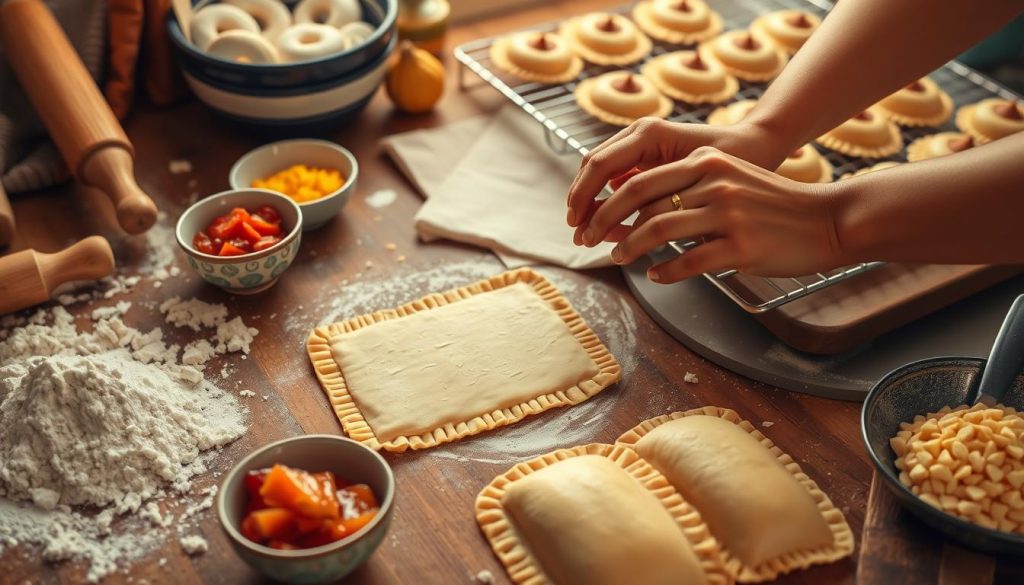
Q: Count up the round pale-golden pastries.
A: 14